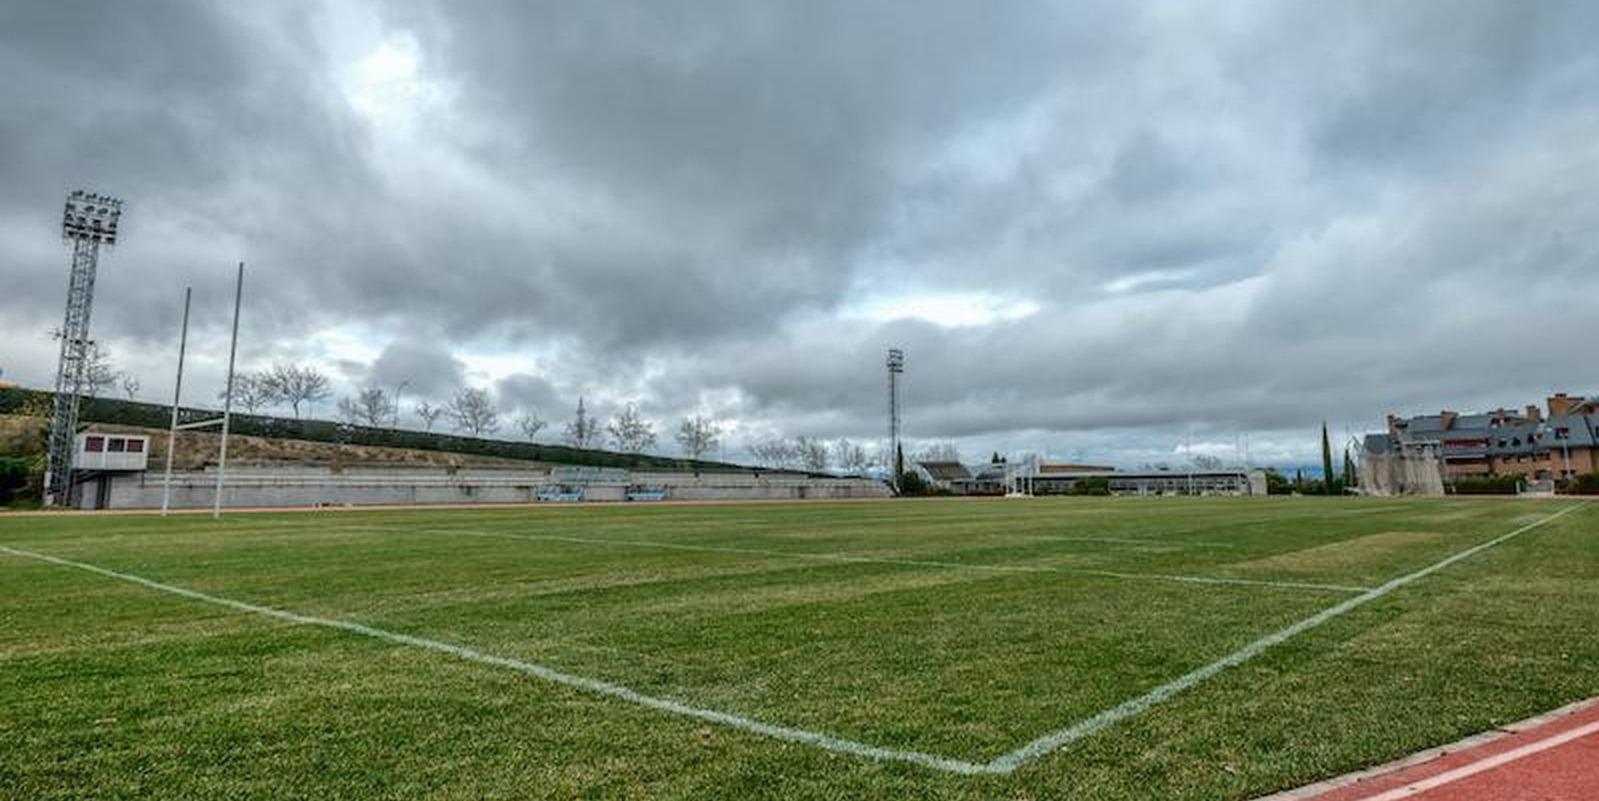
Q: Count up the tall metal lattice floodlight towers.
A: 2